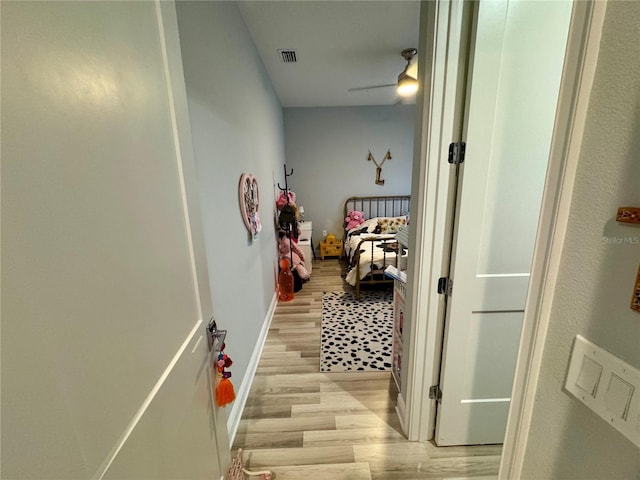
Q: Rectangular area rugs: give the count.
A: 1